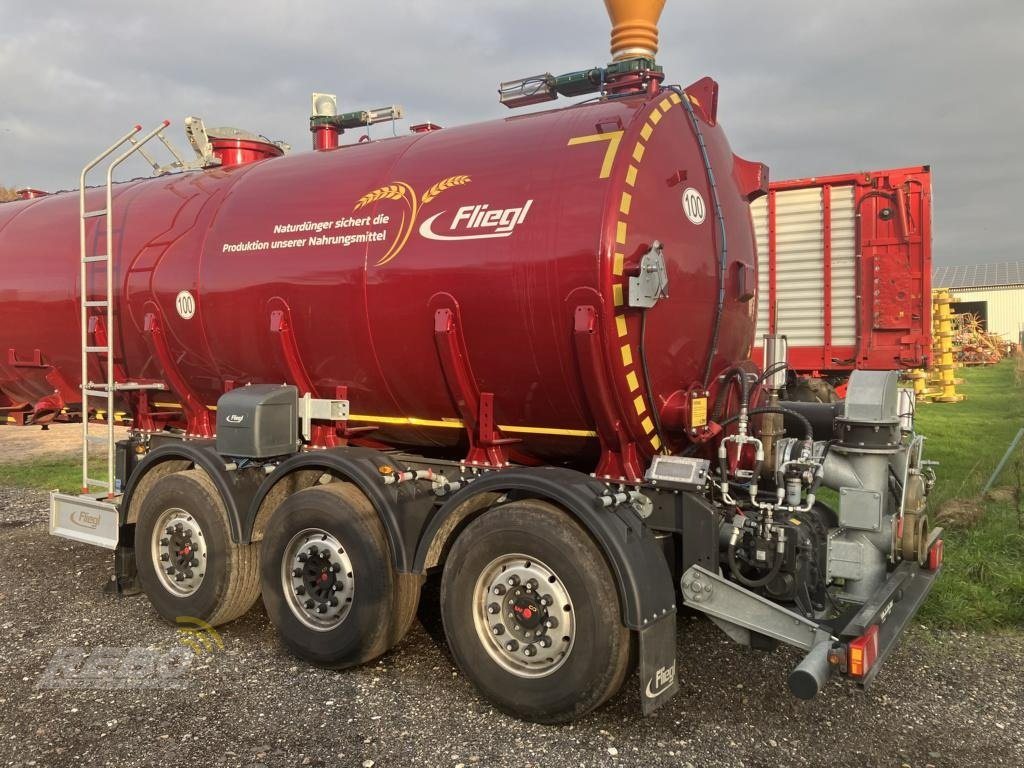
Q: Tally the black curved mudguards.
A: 3